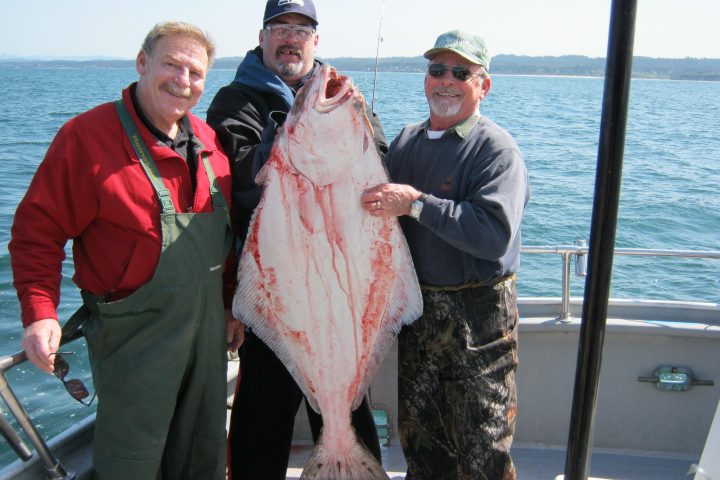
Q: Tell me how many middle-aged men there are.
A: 3